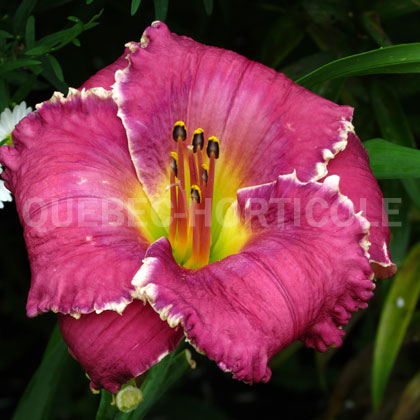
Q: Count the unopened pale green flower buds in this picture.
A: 1